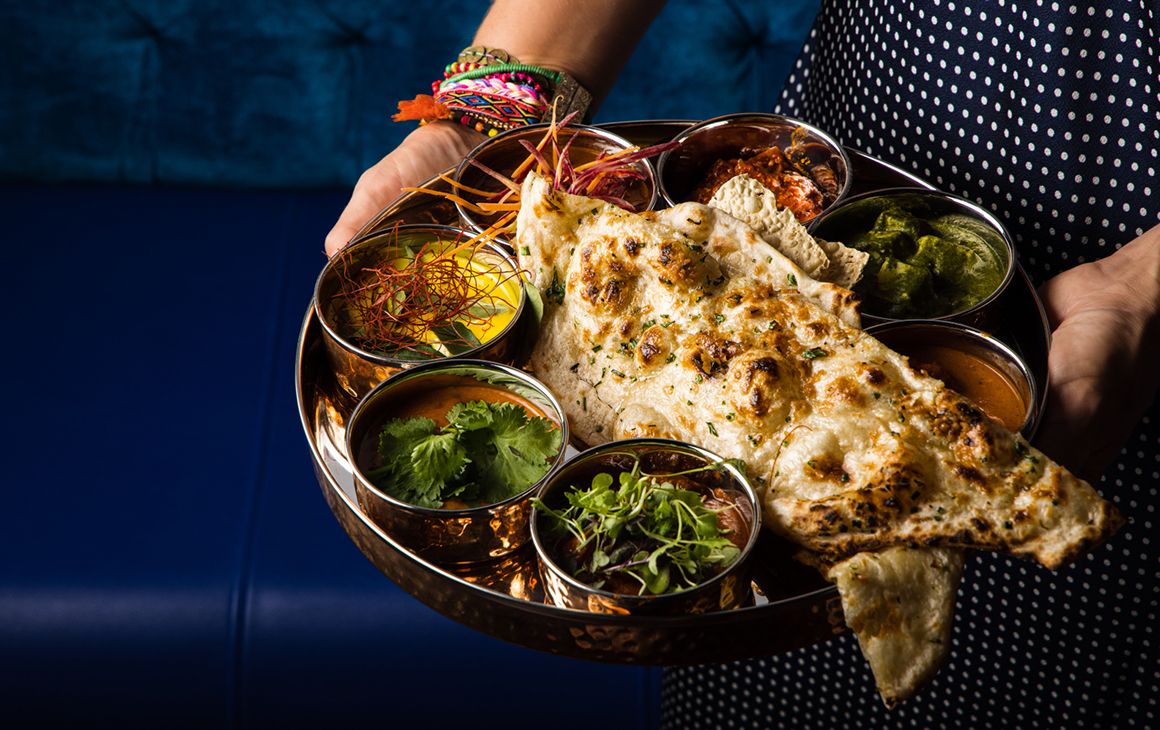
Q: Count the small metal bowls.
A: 7